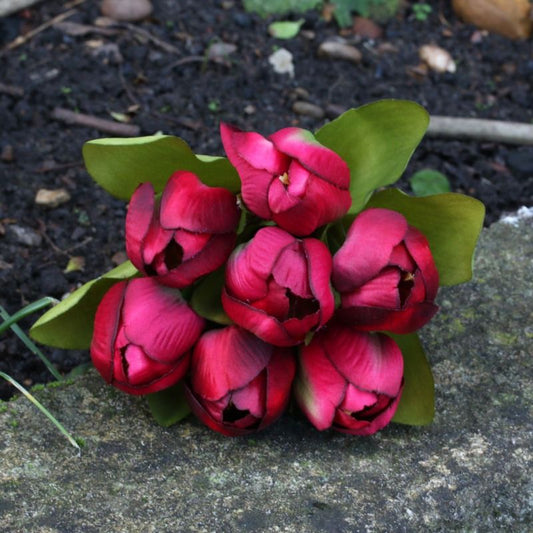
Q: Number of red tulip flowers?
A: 7